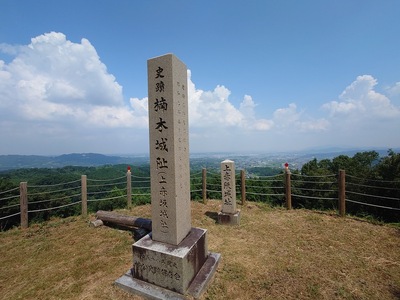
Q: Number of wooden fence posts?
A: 7